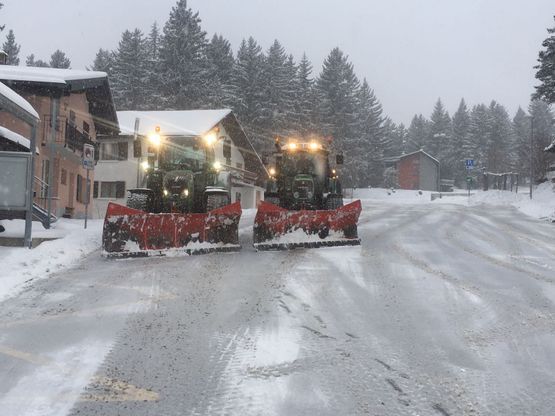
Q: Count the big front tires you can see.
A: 4